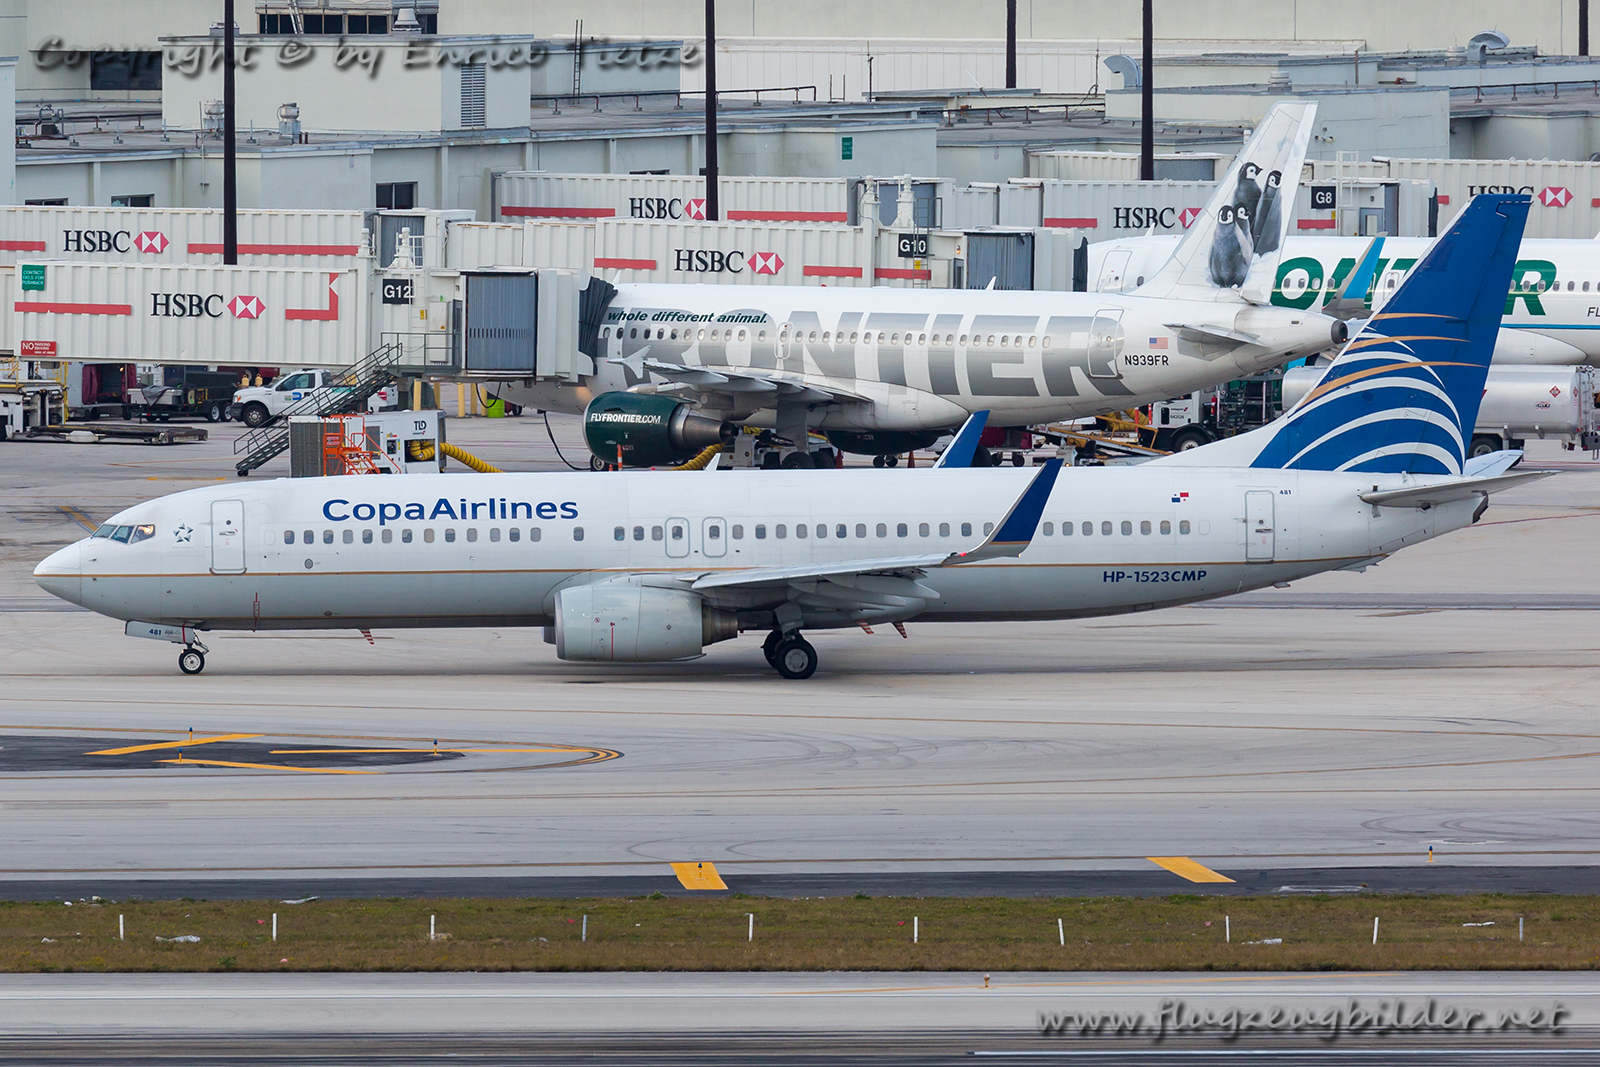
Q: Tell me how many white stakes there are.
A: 10